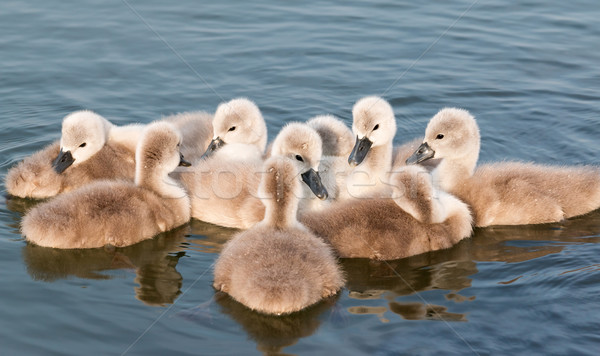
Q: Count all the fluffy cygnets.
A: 9